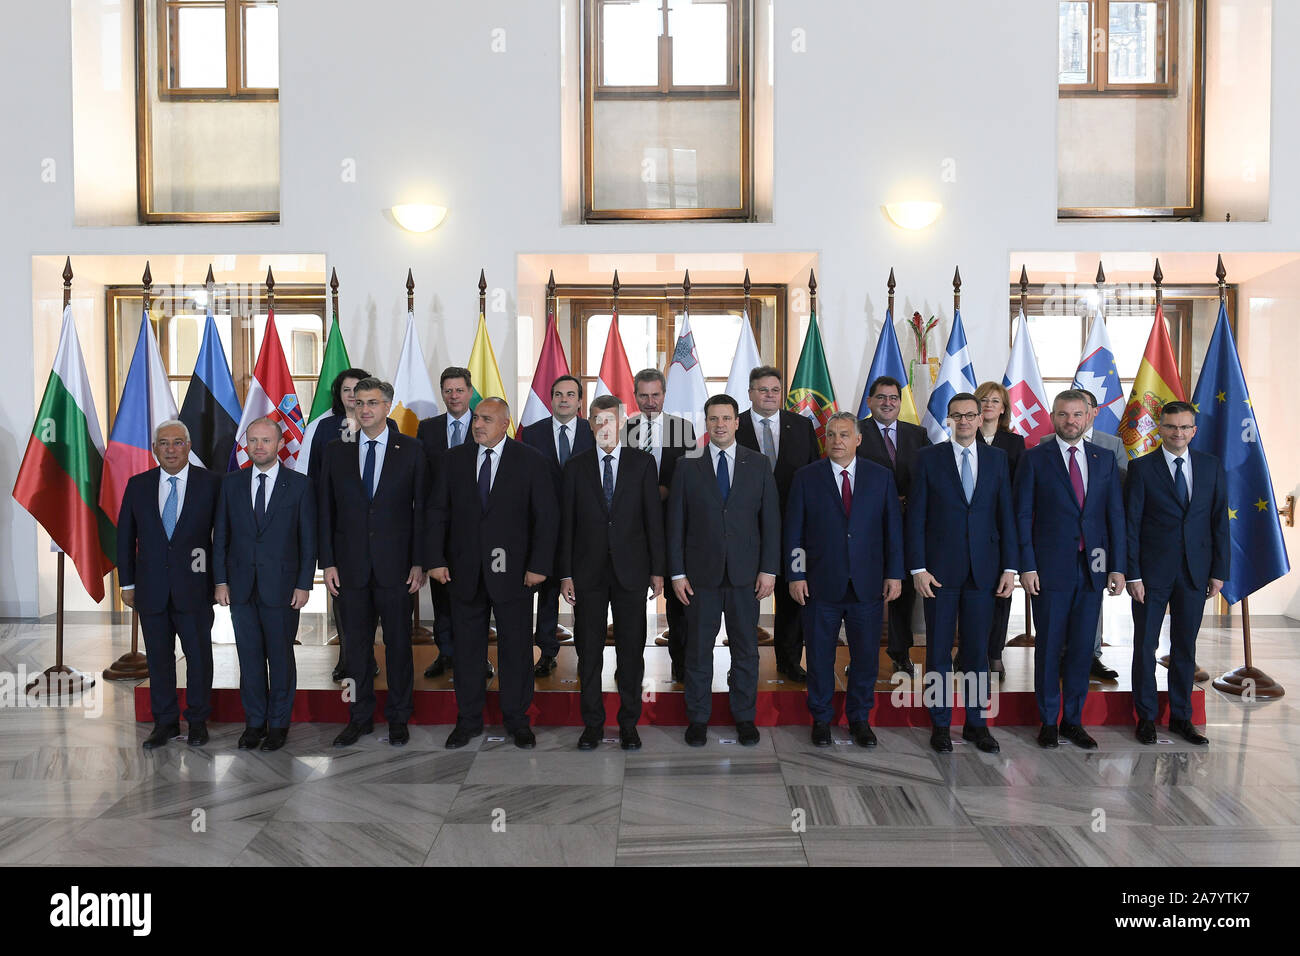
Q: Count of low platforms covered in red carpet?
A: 1